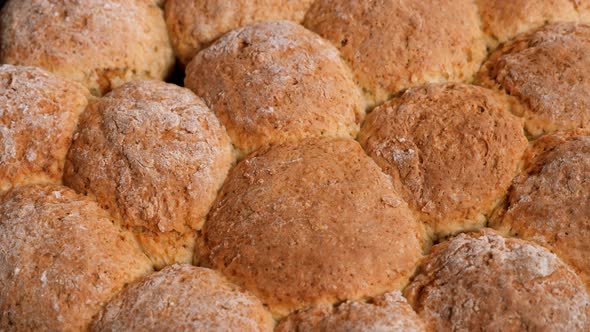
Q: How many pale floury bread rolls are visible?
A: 15